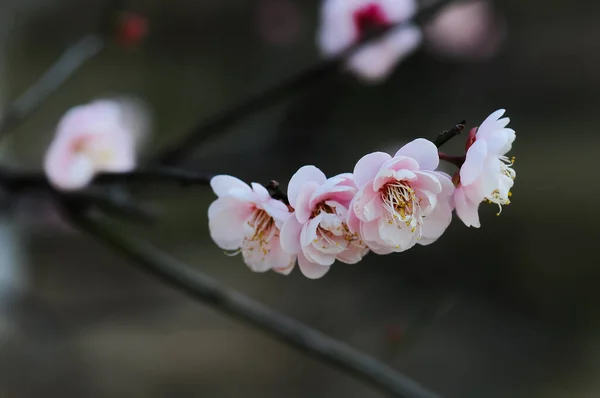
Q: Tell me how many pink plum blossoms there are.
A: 7